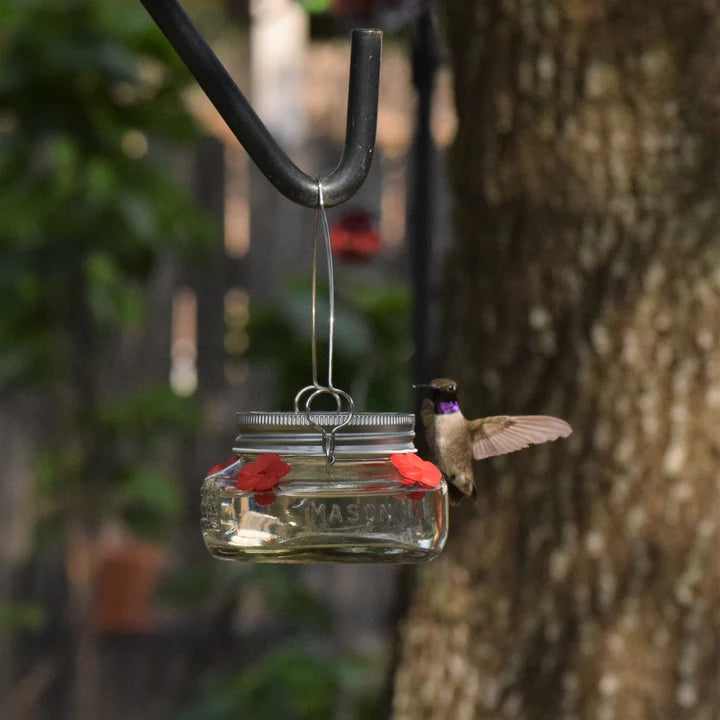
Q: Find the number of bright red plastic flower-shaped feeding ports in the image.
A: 3